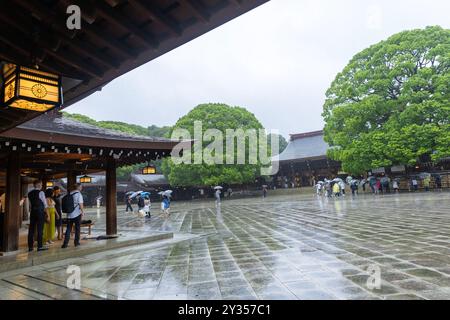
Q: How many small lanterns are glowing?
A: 3